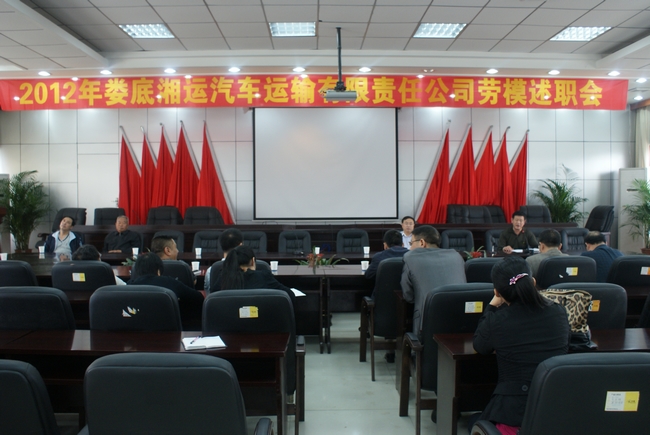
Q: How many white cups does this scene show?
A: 9